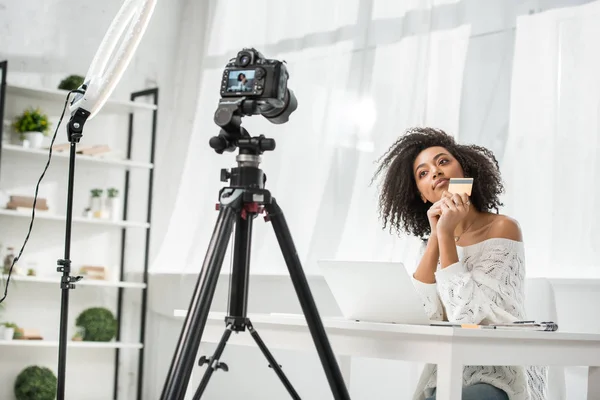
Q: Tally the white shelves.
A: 5